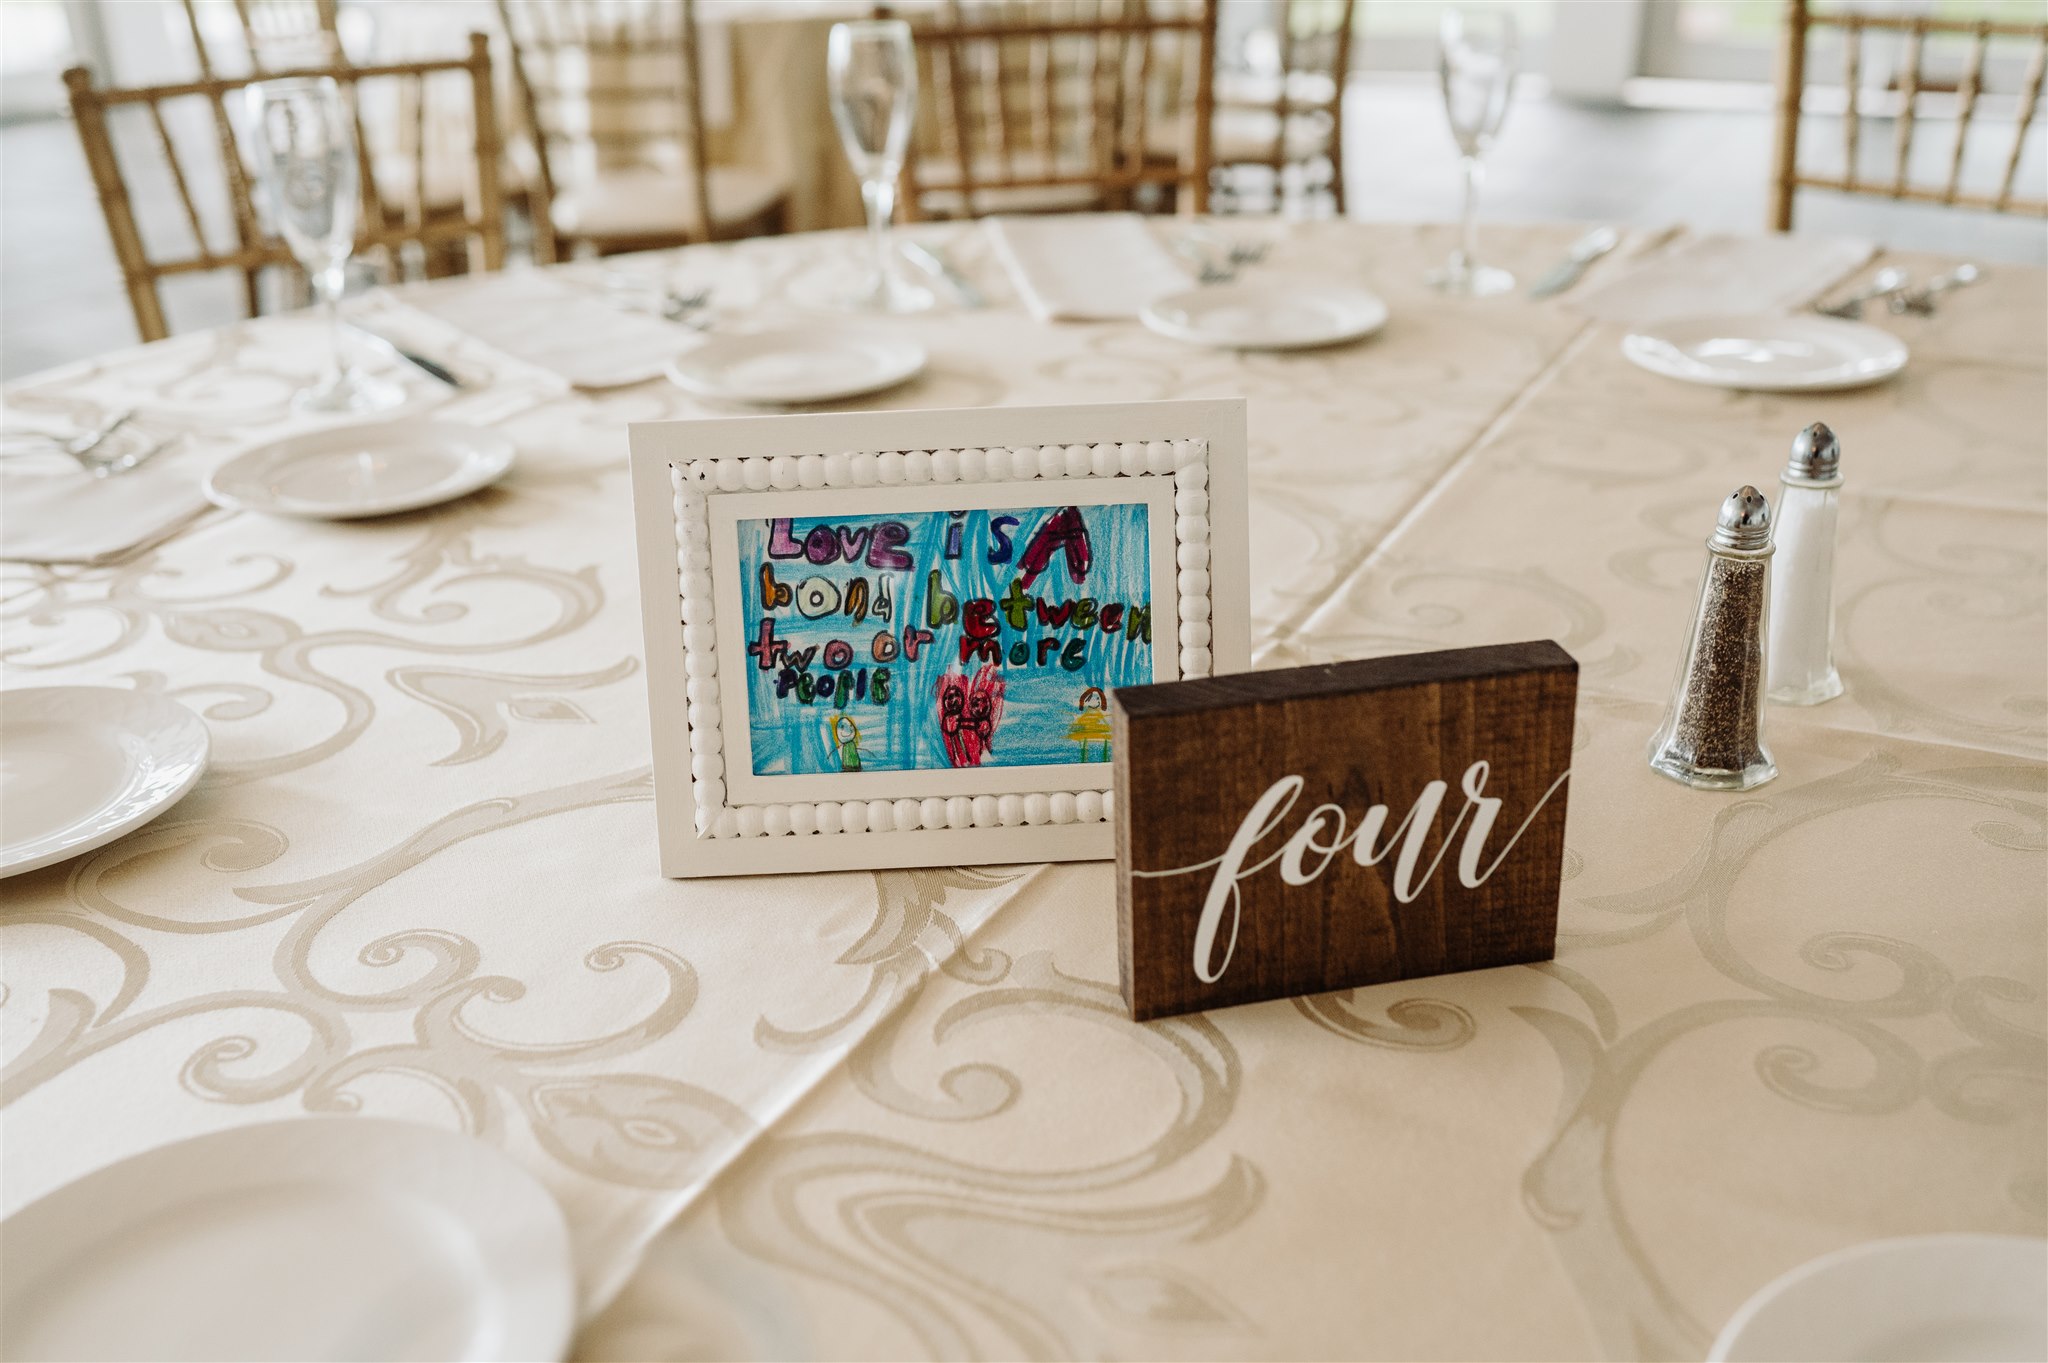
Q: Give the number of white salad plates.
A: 7